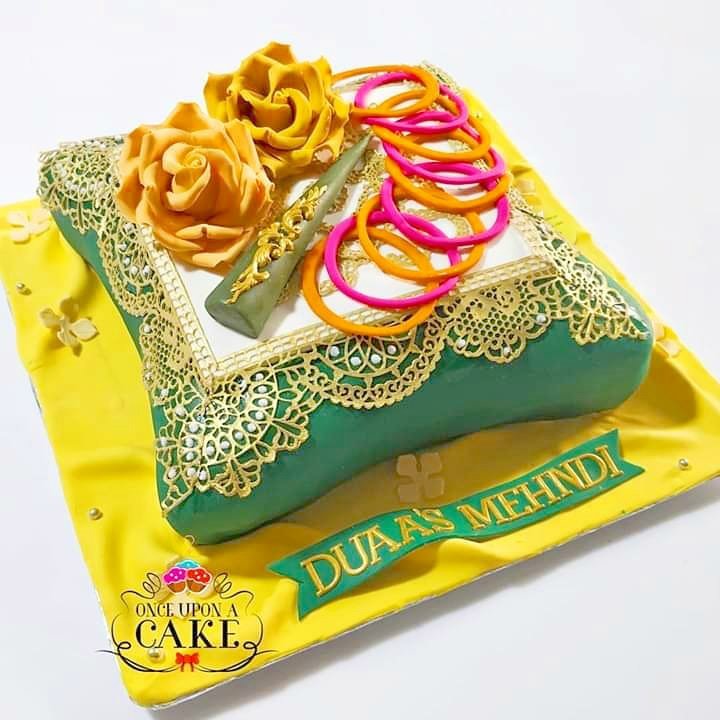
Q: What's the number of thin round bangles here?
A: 9